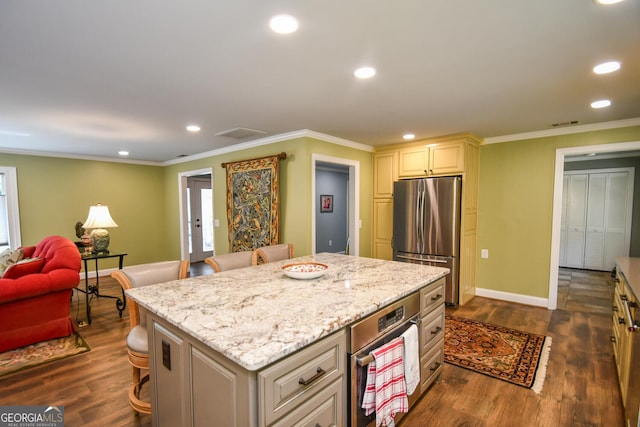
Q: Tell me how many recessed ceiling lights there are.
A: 8